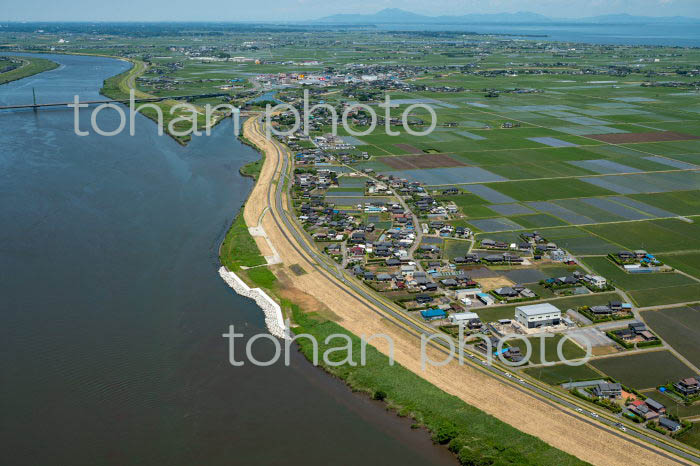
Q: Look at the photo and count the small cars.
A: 8